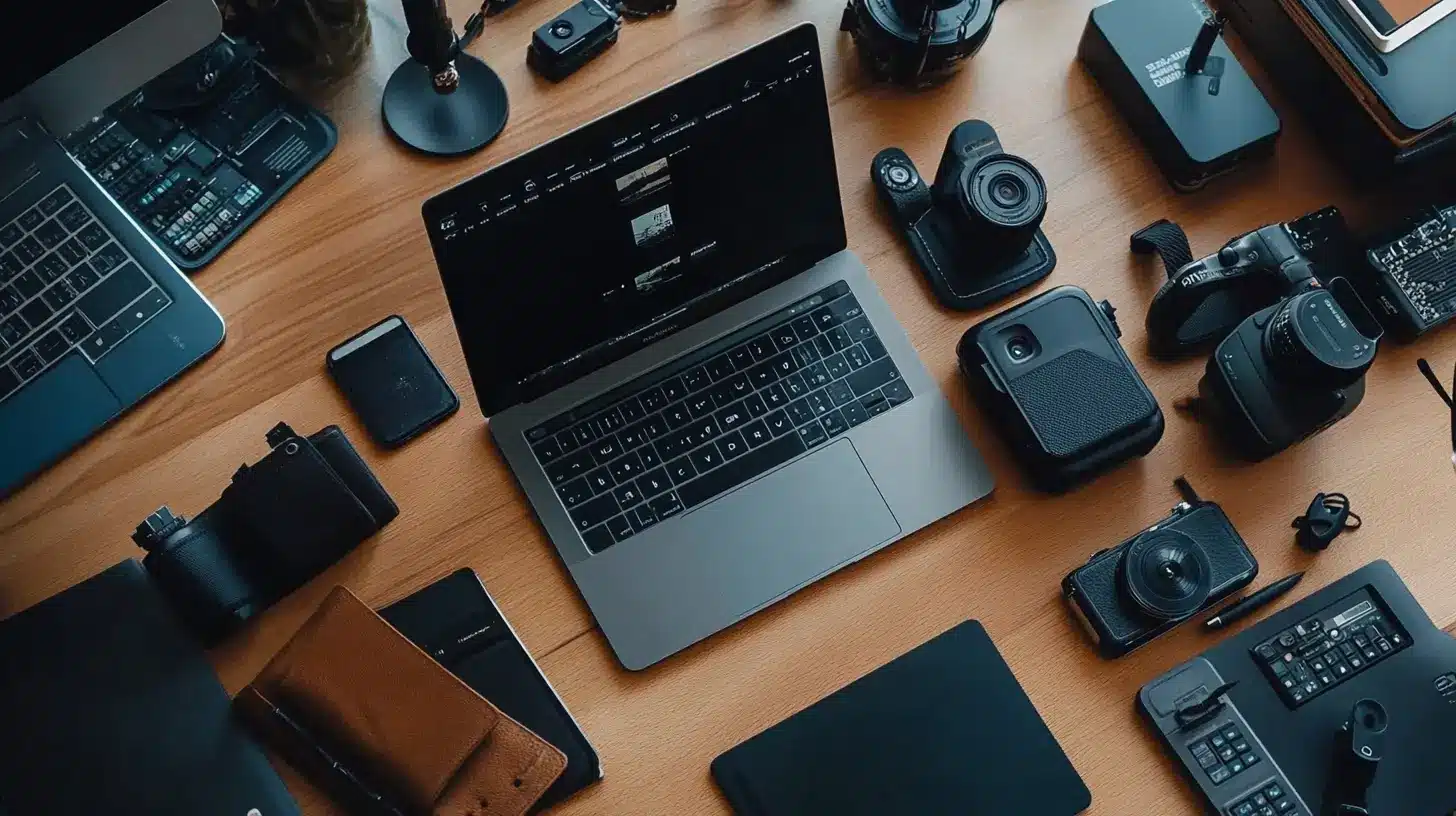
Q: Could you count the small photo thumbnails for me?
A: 3